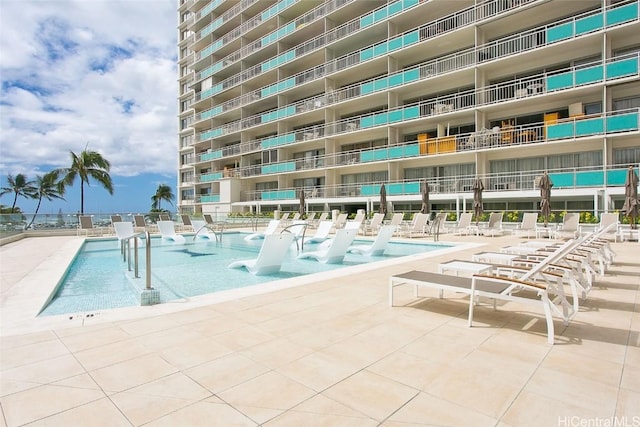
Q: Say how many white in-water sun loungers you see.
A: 10